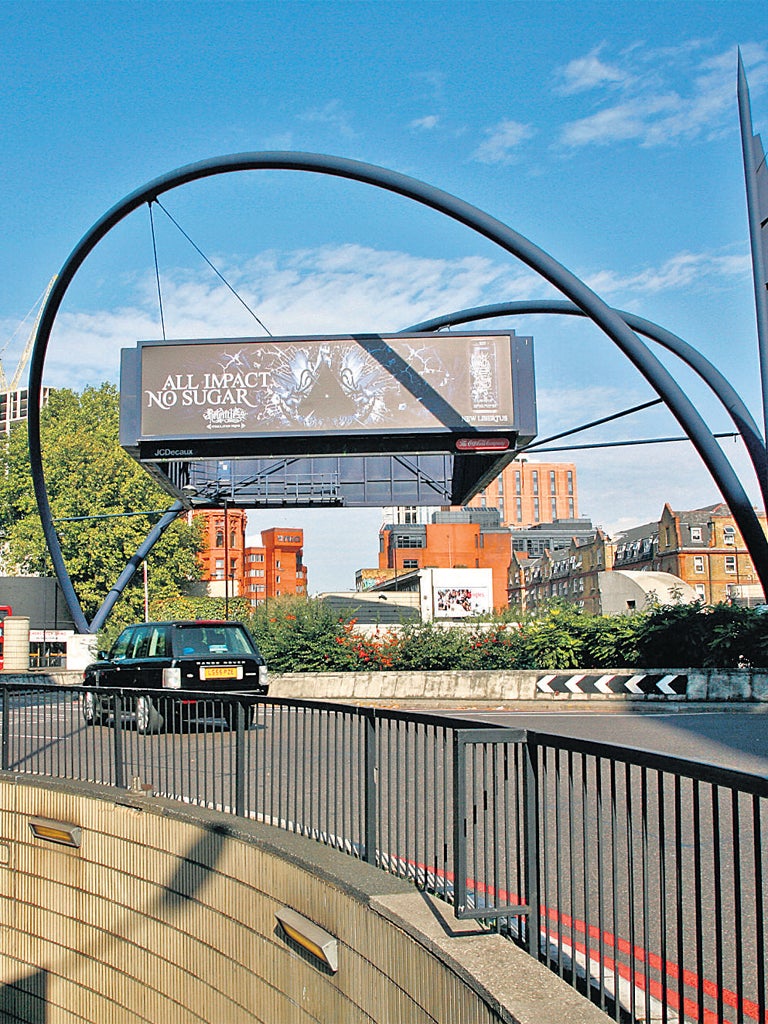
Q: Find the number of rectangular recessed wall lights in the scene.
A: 2